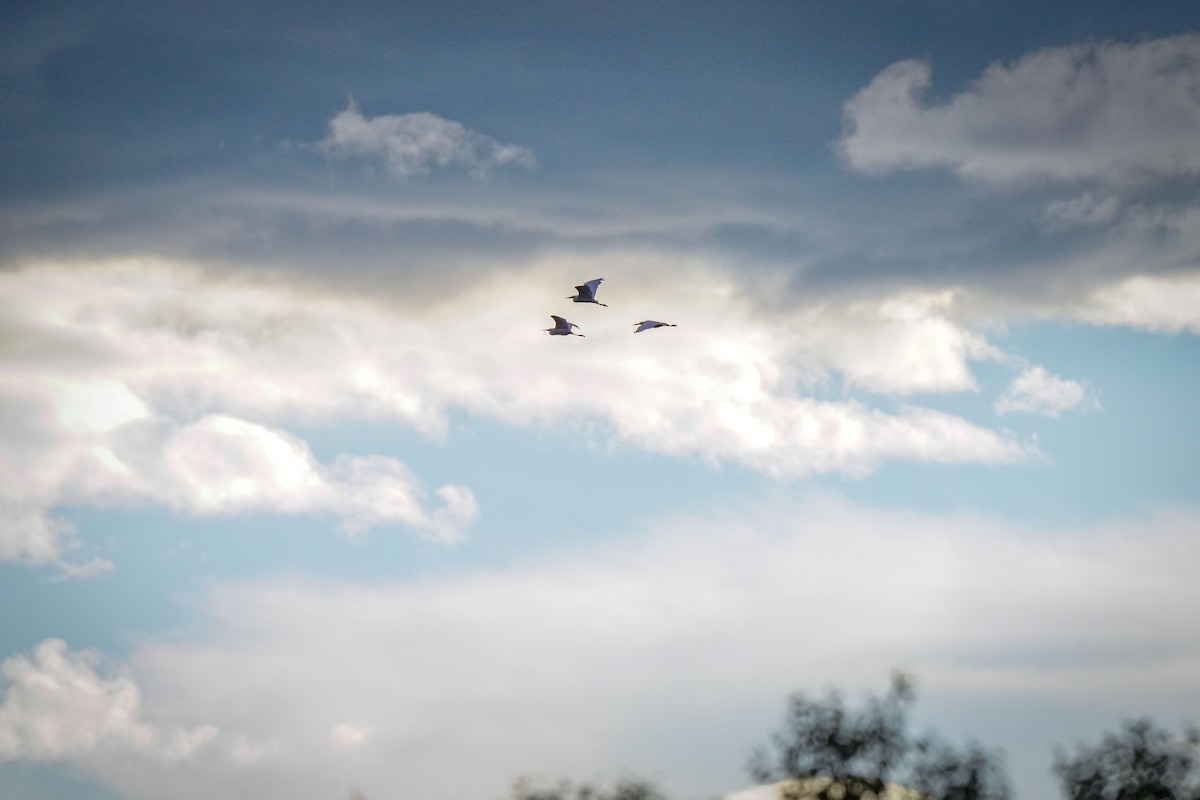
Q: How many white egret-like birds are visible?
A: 3